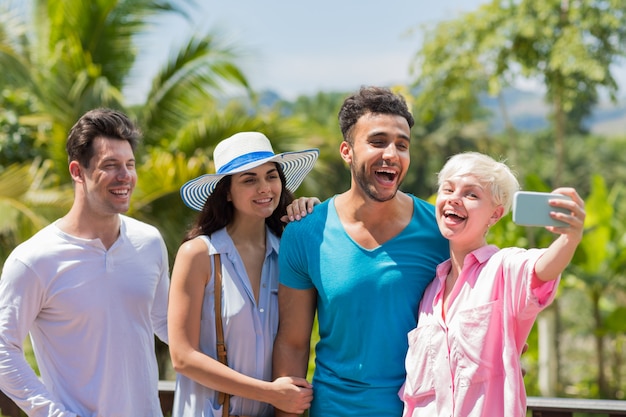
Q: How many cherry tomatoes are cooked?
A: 0